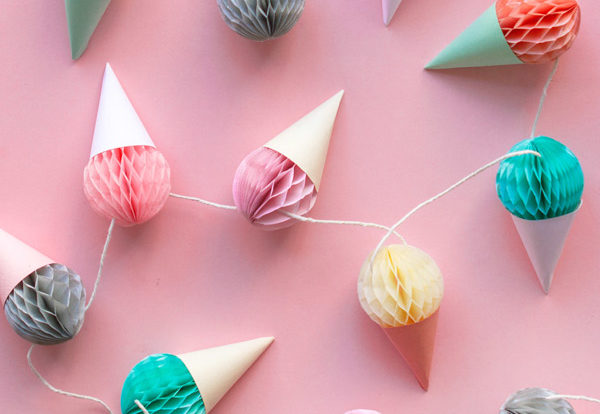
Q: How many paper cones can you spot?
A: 9